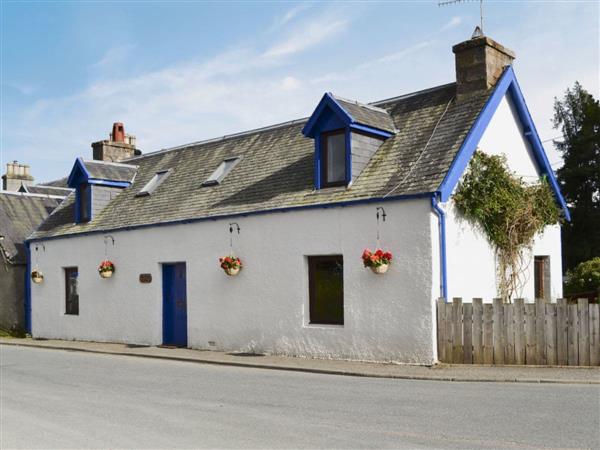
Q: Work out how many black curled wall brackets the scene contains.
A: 4